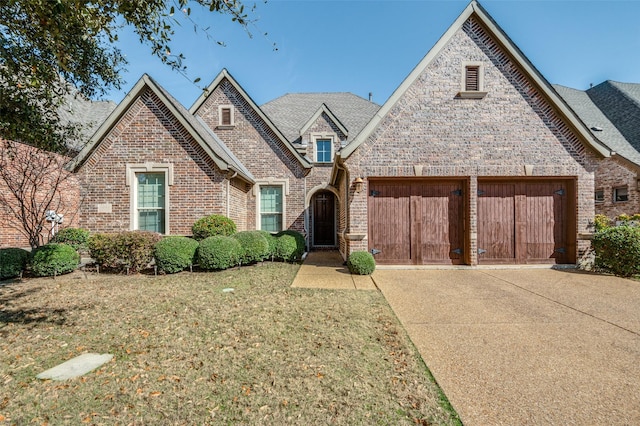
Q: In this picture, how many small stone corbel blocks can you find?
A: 2